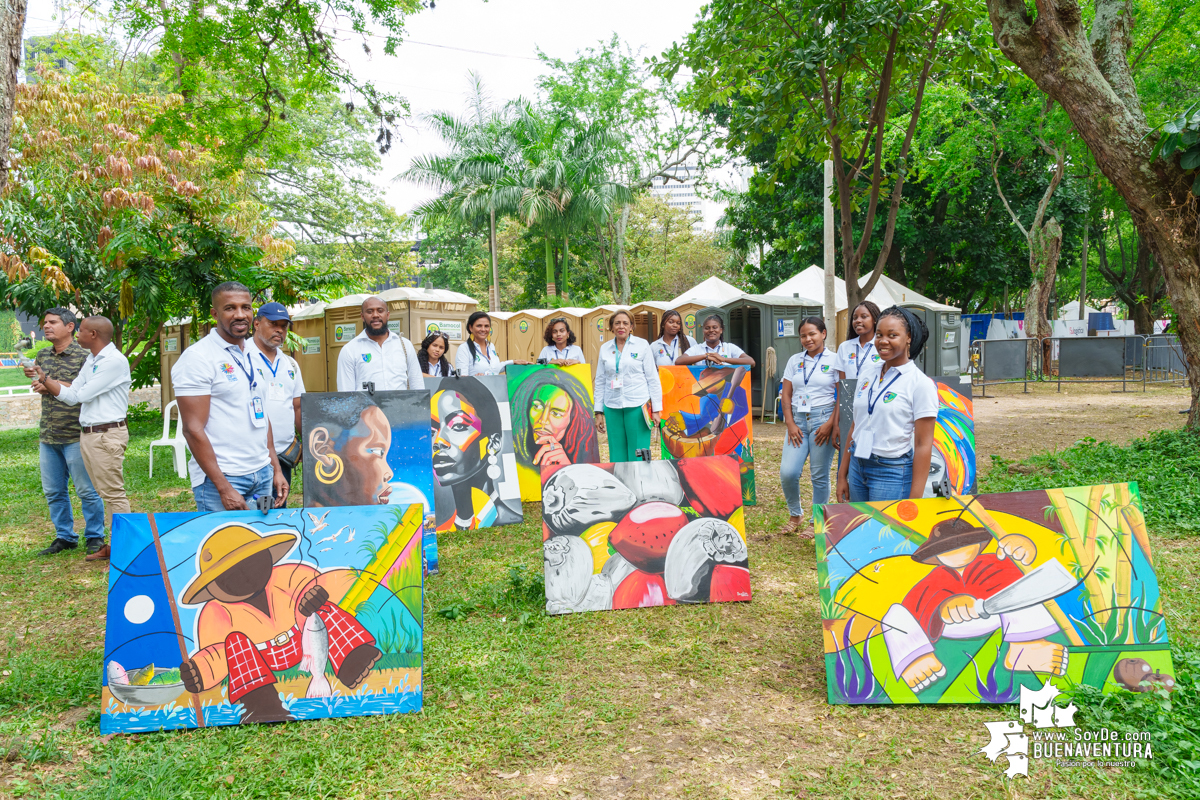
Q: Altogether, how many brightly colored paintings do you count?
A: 8